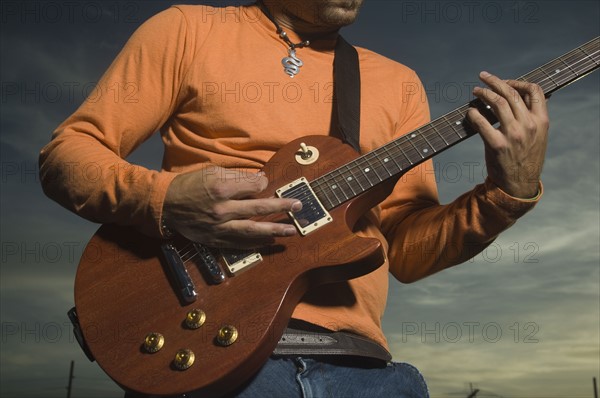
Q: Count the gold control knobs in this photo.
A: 4